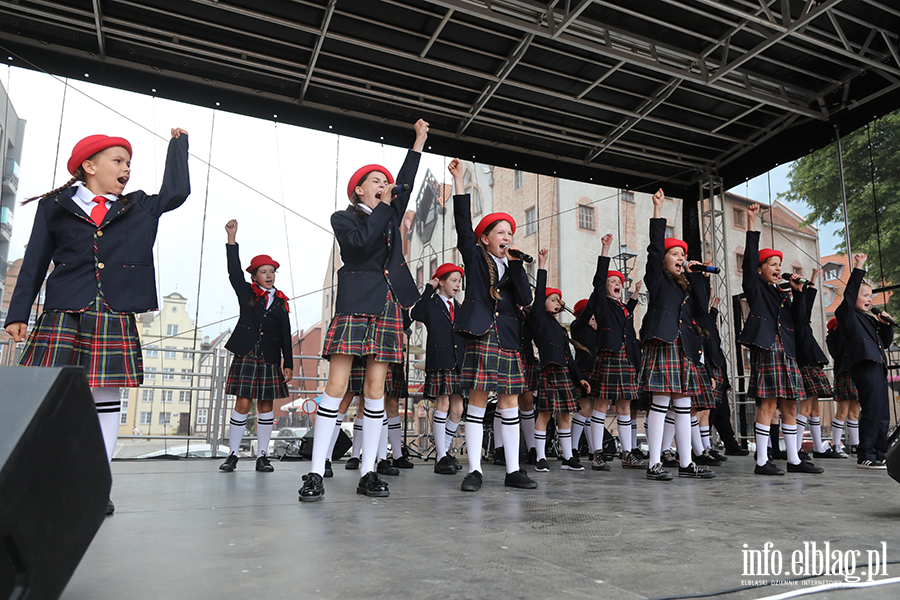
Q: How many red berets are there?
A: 11